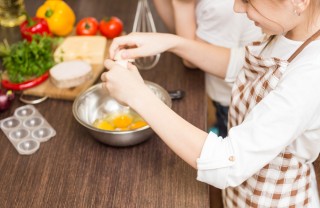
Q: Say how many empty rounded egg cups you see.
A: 6